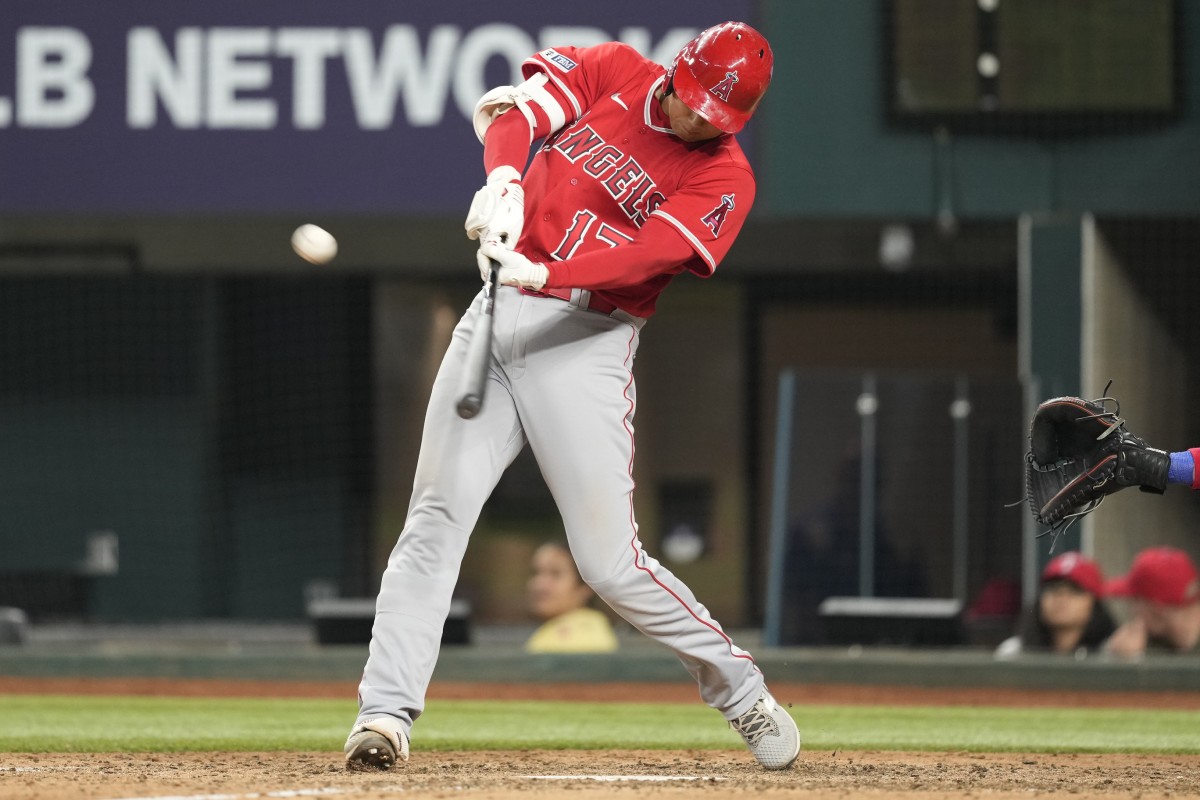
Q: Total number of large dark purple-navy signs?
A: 1